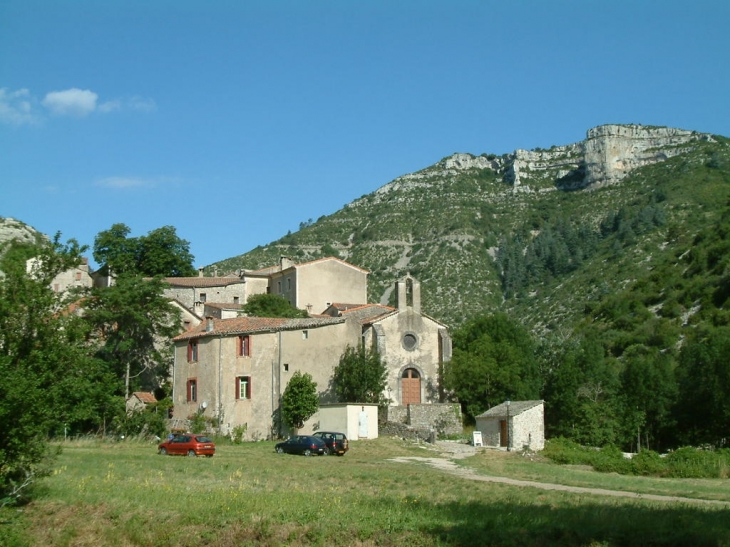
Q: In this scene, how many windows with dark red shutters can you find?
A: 4